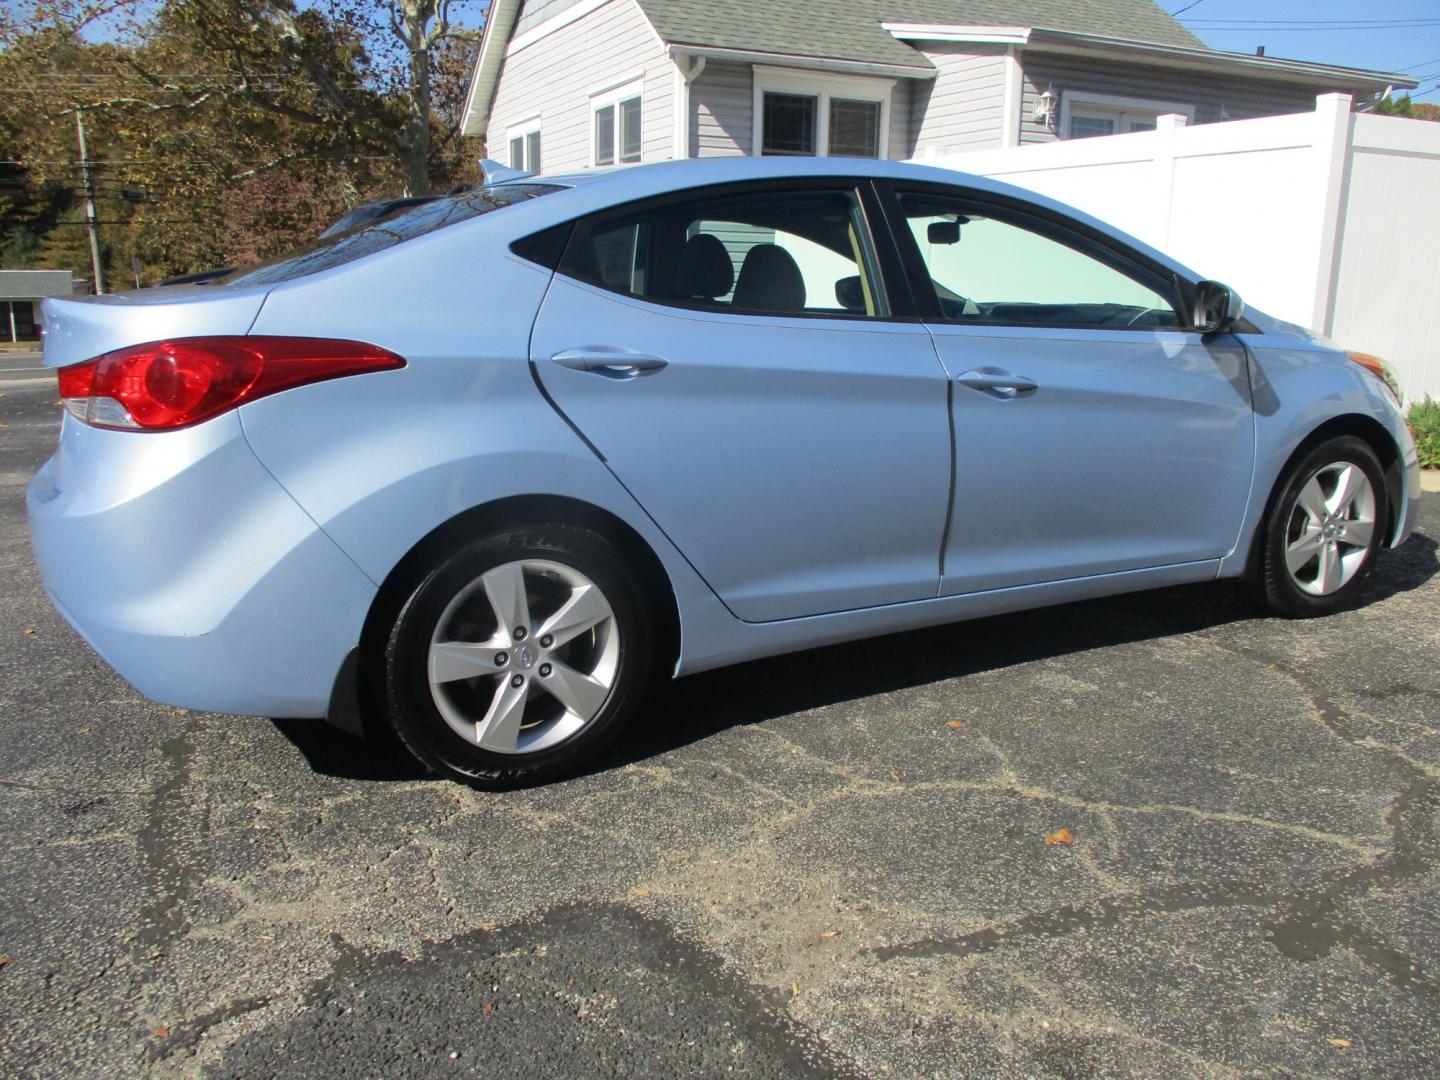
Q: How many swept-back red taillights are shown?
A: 1